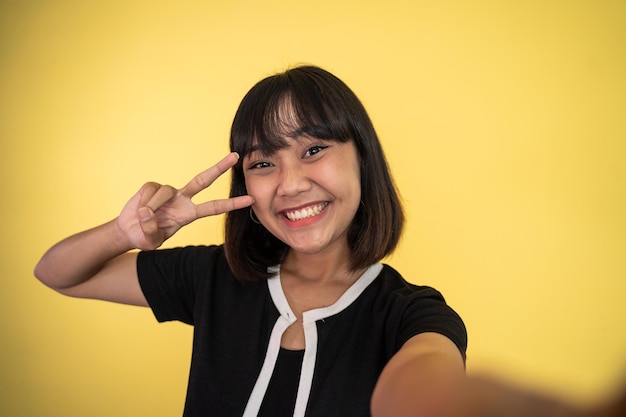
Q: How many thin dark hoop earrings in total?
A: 1